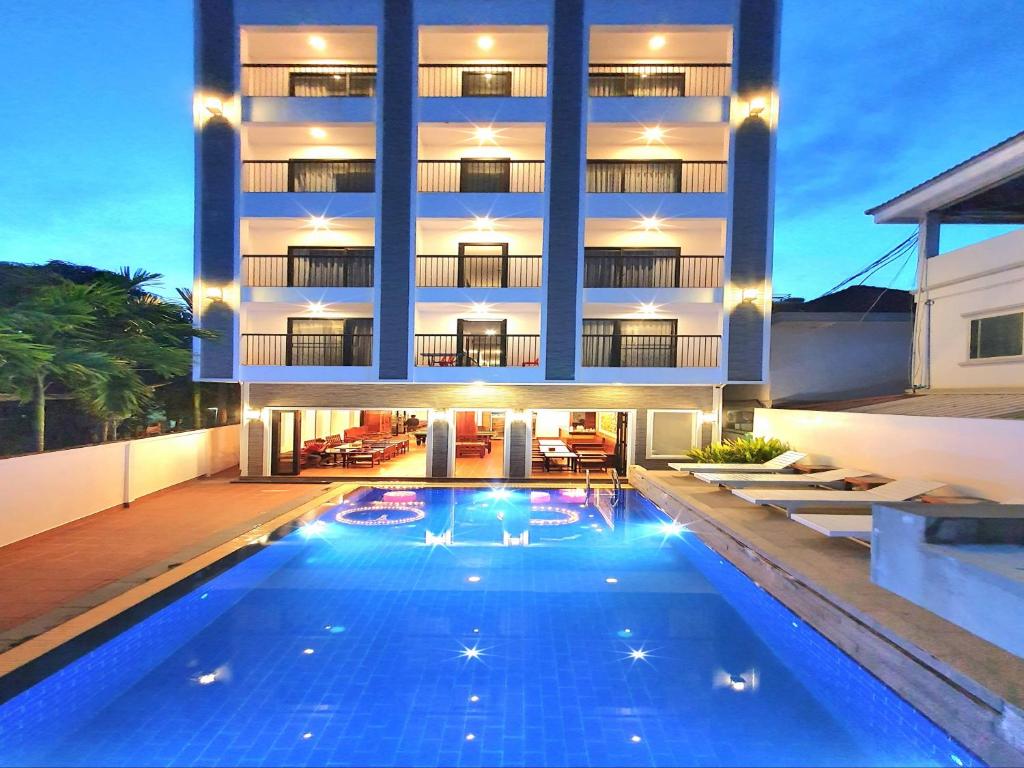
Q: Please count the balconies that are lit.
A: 12